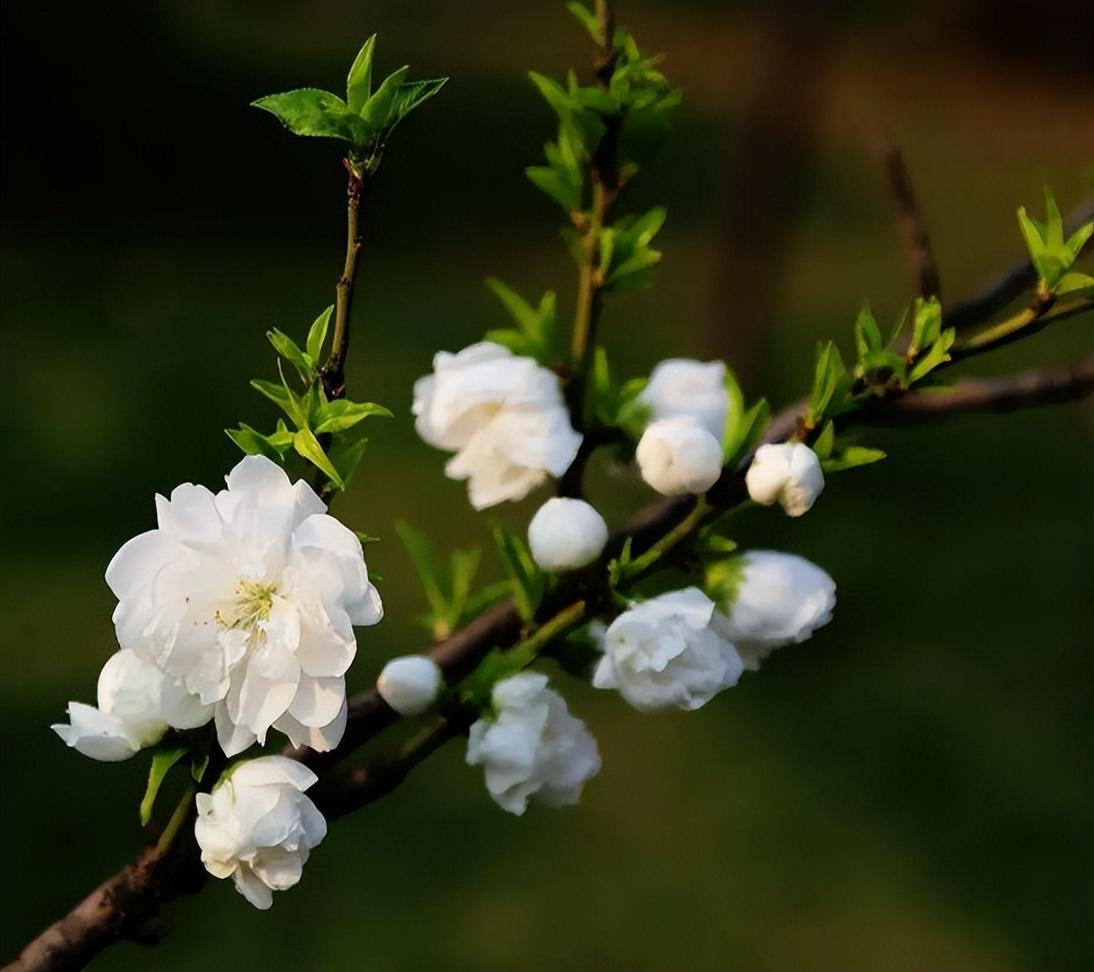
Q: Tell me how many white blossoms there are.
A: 12